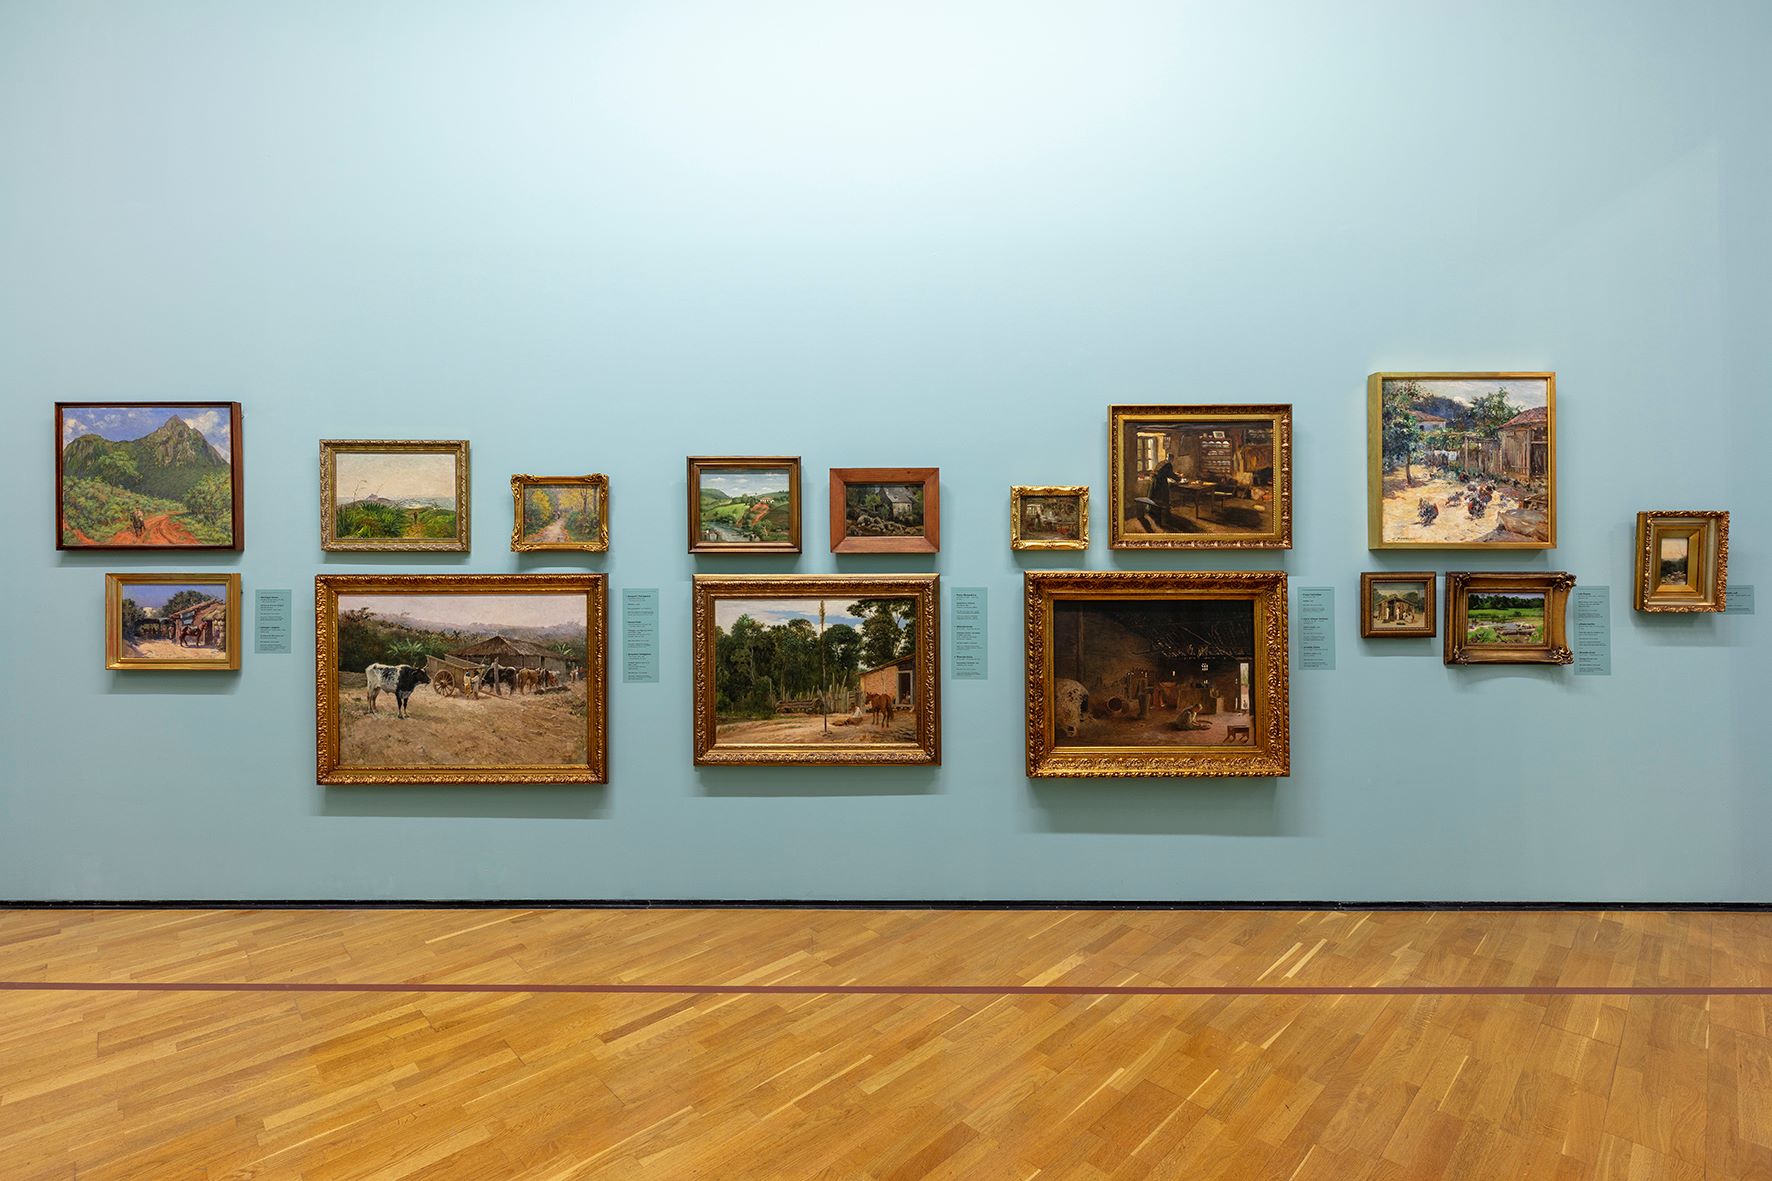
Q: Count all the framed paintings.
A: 15